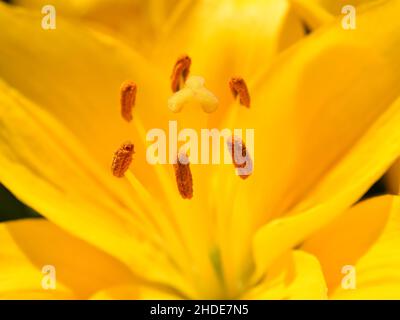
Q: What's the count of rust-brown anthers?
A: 6